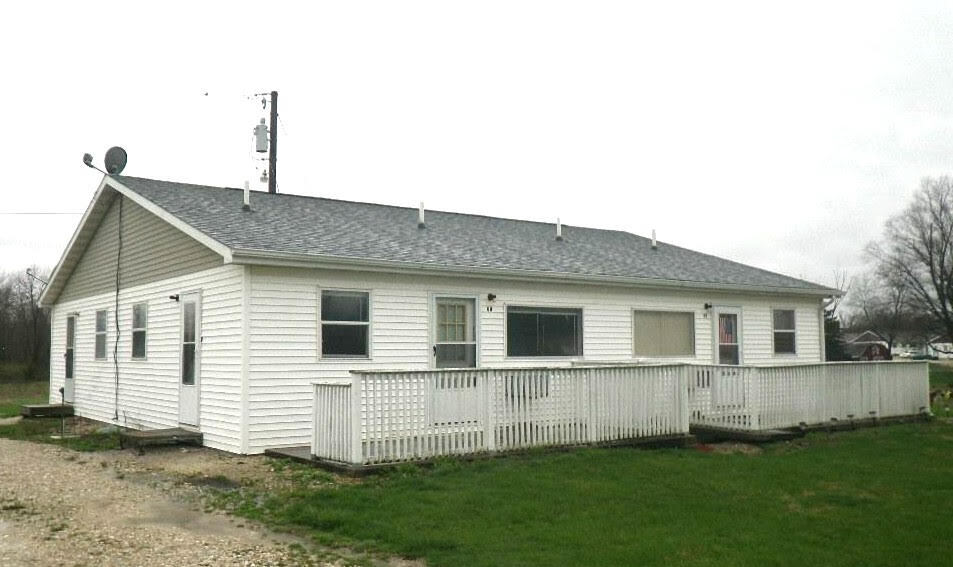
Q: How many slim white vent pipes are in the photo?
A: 4